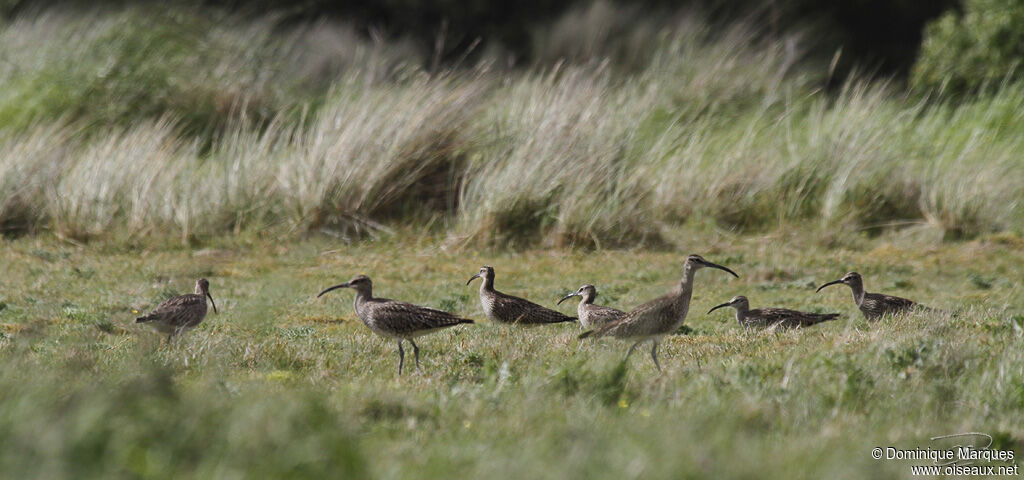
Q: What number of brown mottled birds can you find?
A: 7